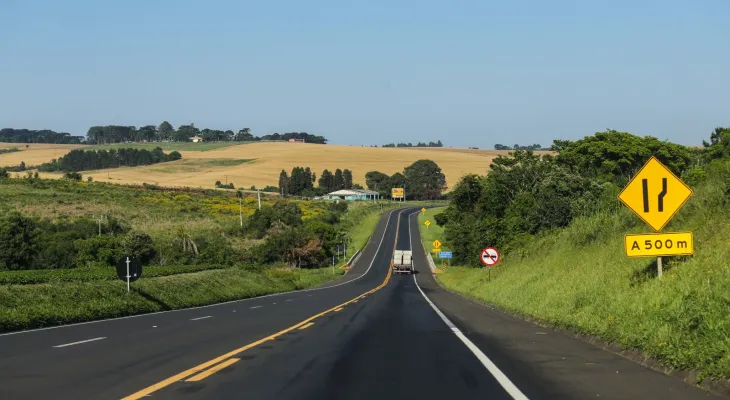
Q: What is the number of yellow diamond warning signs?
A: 4